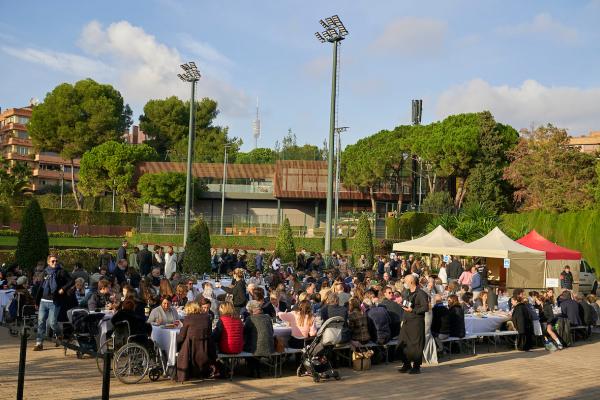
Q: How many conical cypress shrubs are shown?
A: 4